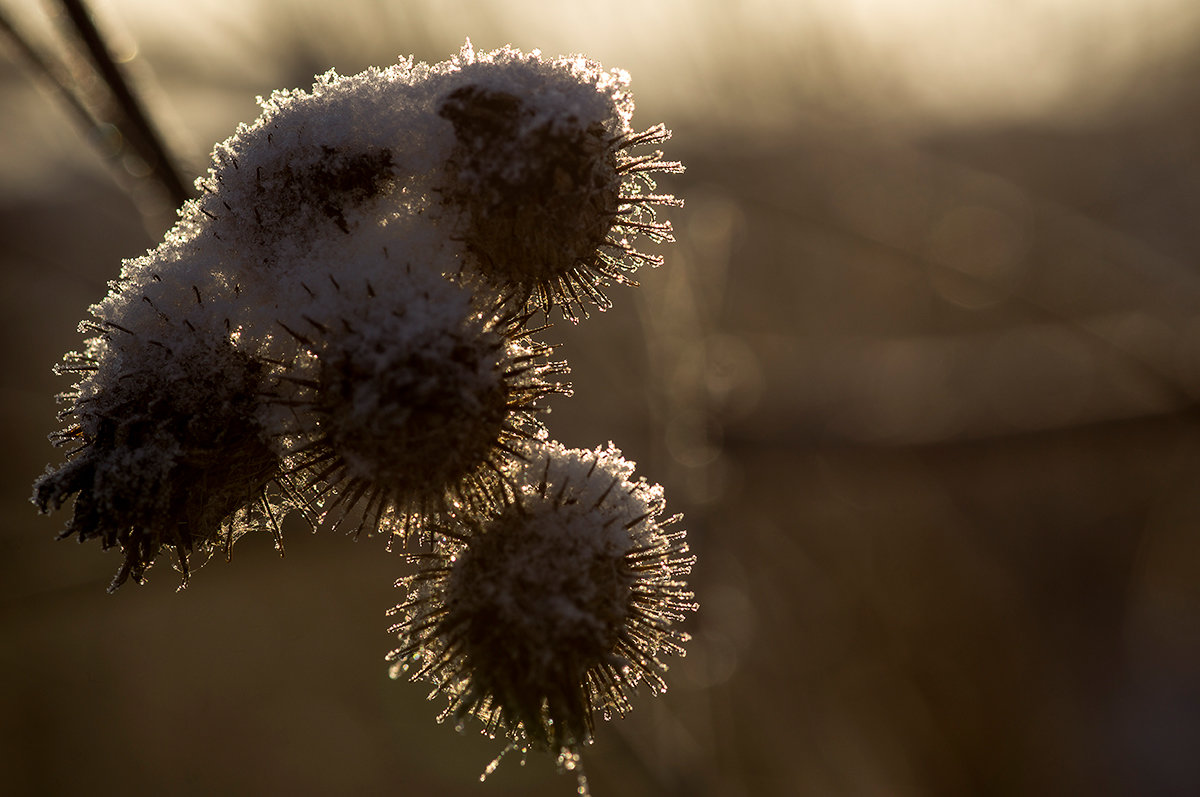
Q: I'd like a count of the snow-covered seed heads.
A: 5